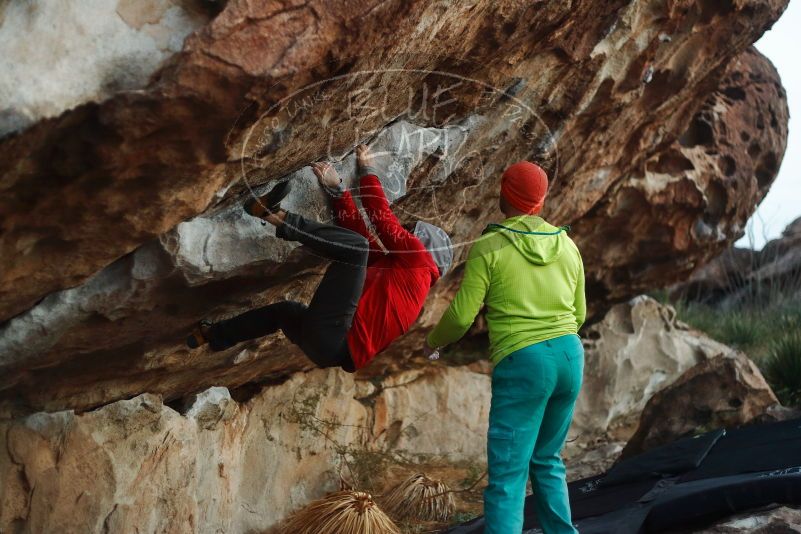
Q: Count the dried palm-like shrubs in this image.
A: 2